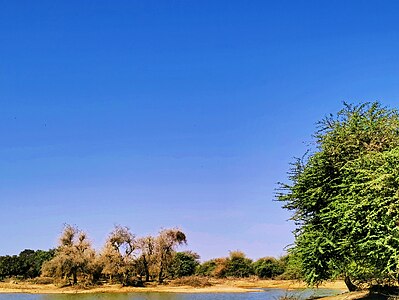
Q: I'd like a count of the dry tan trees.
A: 4